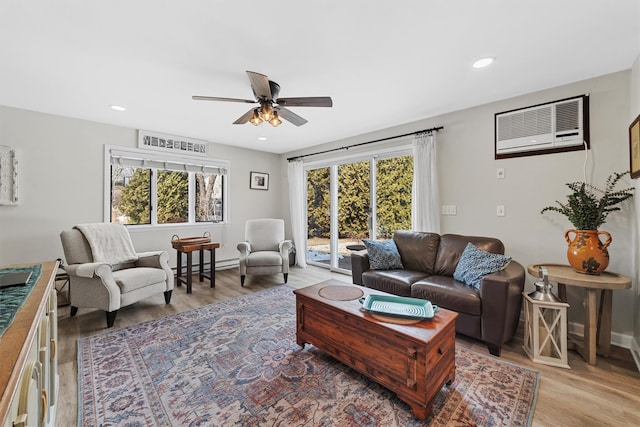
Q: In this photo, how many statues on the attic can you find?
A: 0